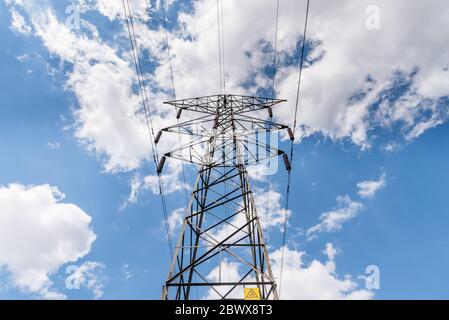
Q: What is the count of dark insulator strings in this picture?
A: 6